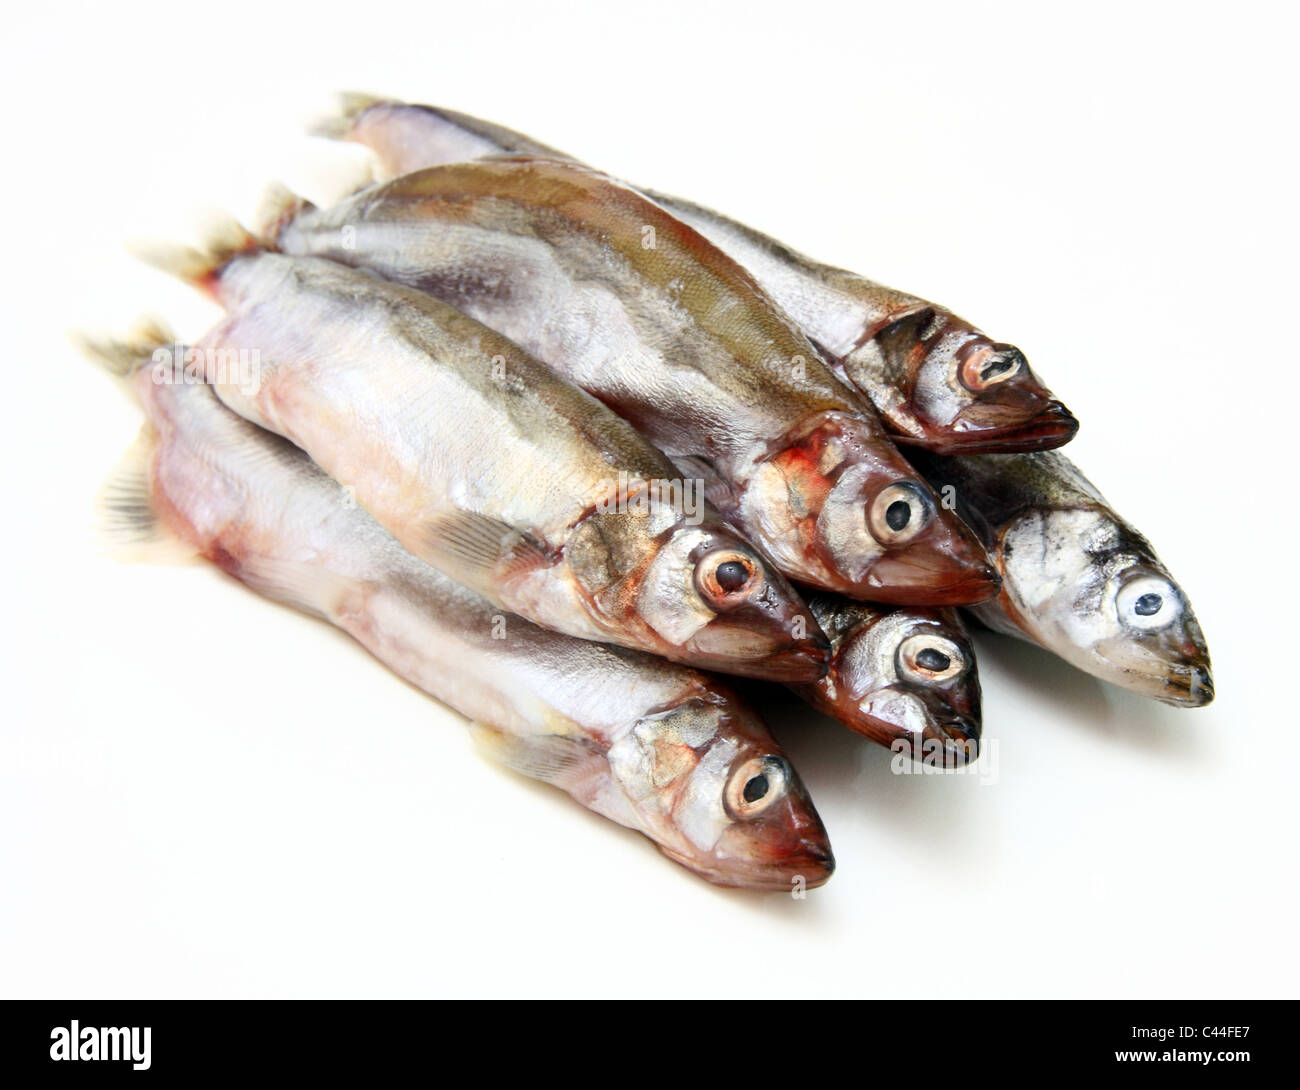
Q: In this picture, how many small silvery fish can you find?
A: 6